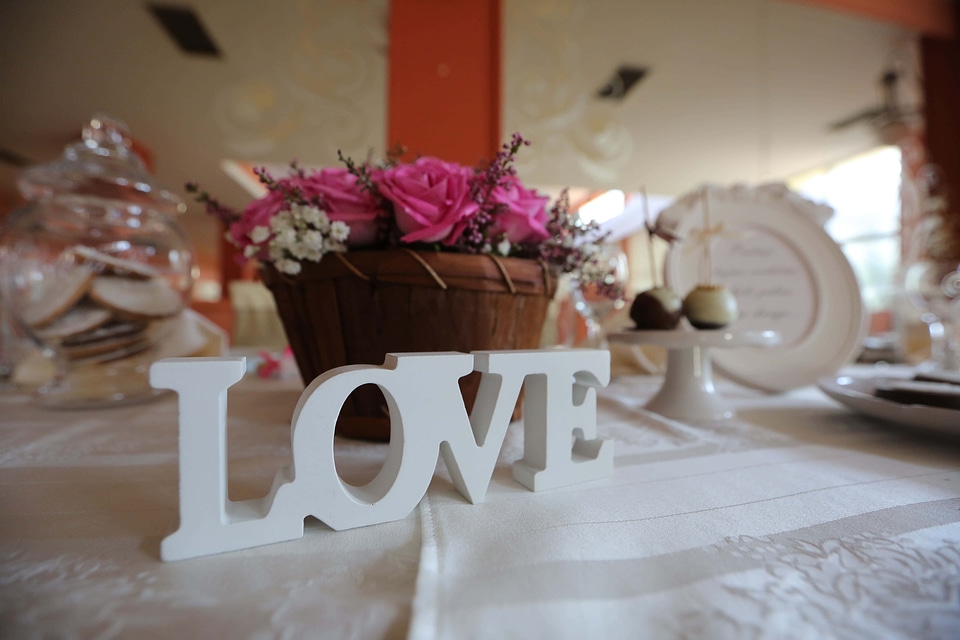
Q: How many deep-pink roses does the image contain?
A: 4